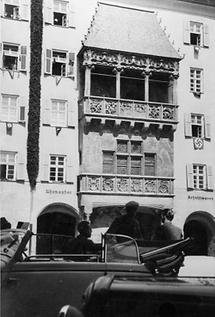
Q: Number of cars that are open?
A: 1